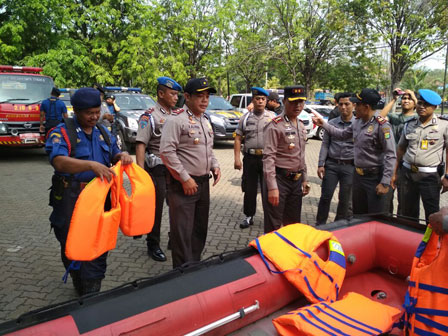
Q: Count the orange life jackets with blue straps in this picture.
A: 3